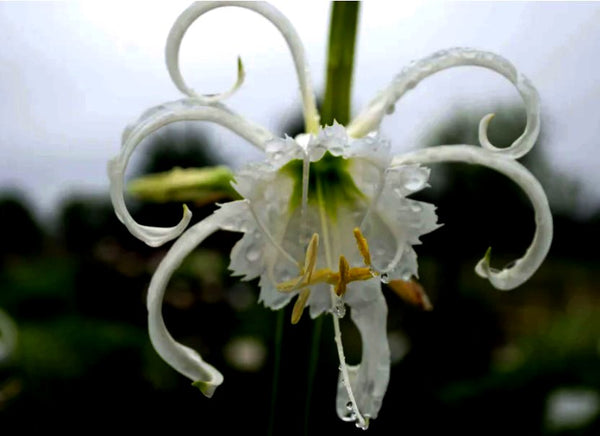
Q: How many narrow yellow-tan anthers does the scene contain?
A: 6